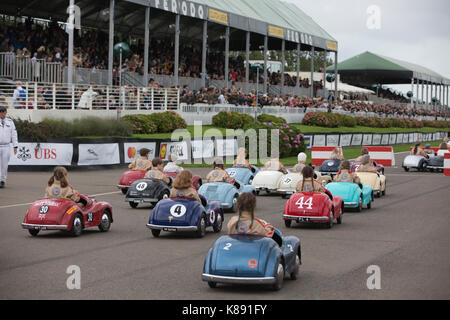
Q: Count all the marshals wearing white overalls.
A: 1